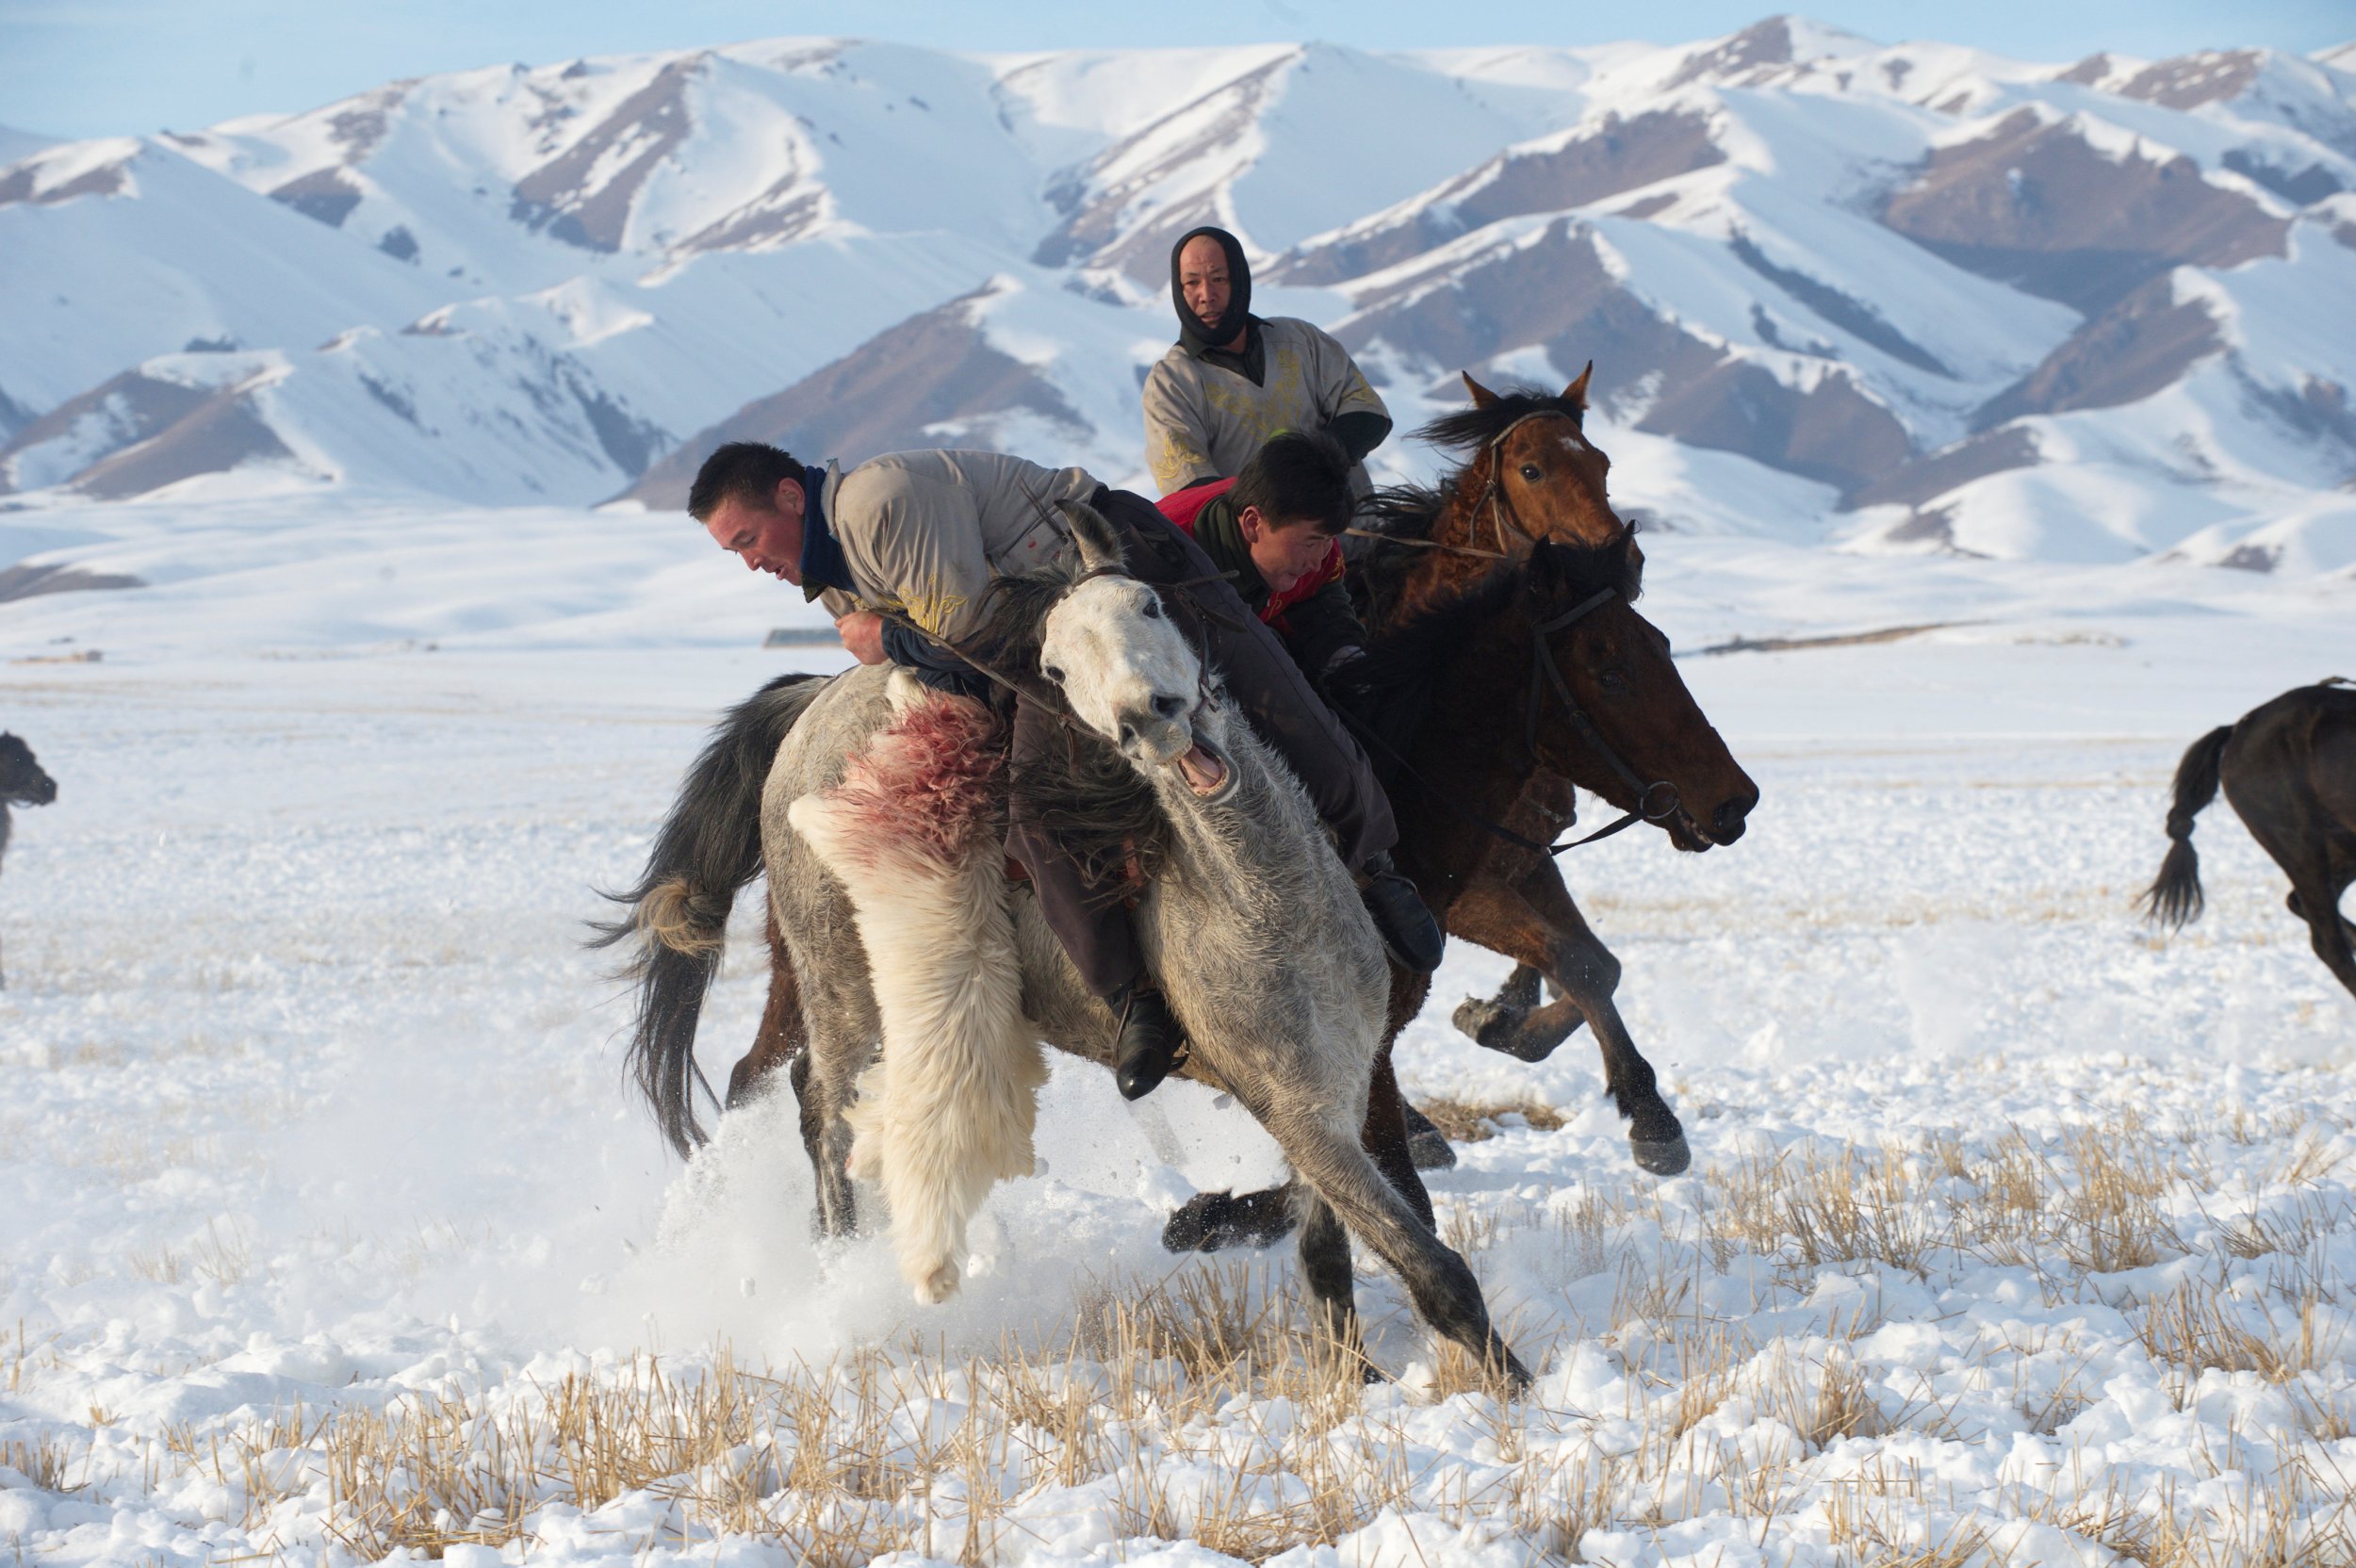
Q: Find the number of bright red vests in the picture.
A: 1